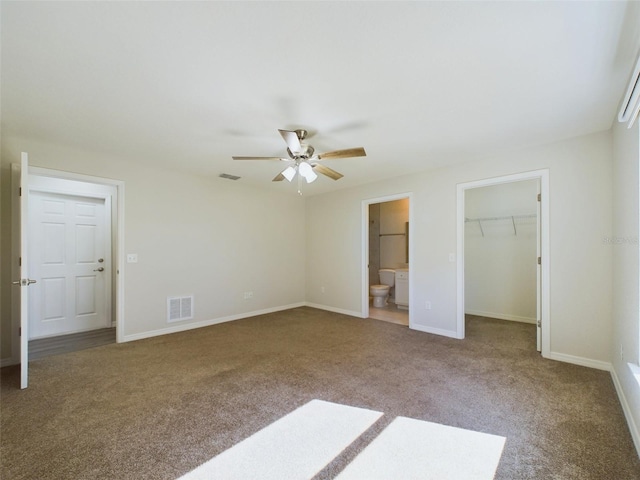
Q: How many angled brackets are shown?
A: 2